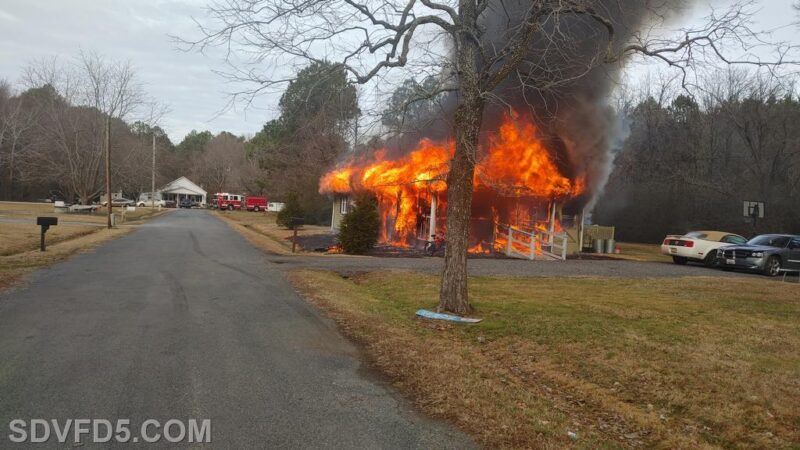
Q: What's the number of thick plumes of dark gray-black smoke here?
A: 1